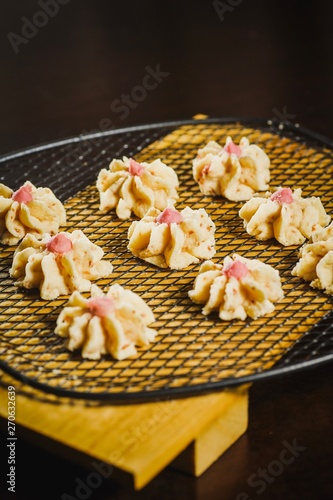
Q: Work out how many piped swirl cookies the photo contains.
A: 9